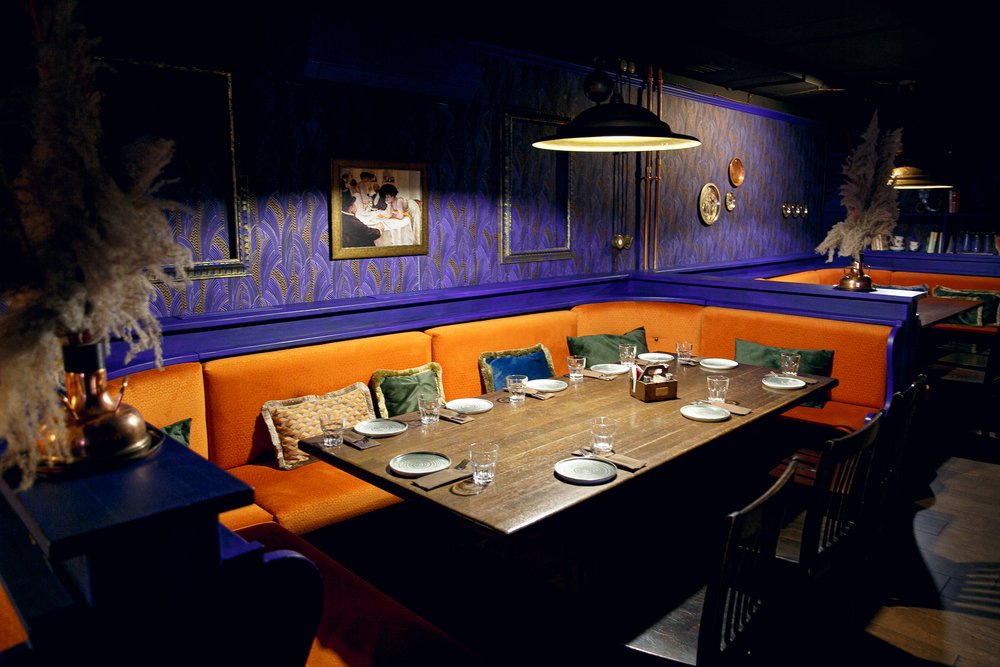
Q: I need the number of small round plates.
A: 10